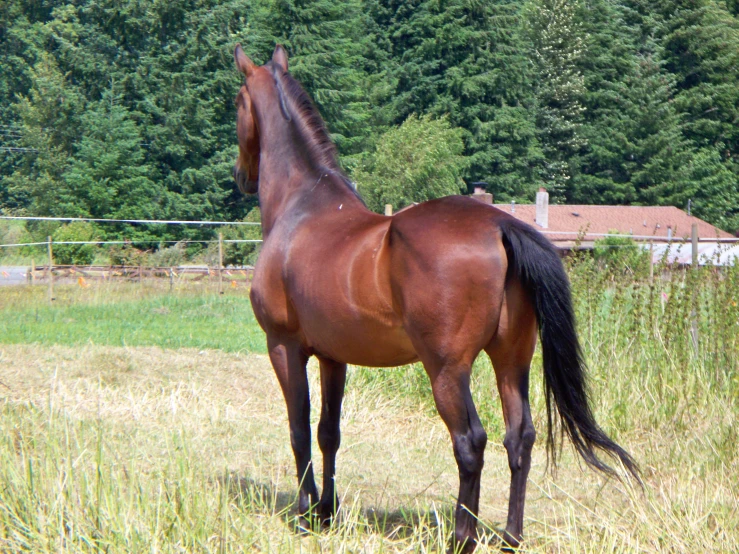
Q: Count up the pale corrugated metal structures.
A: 1